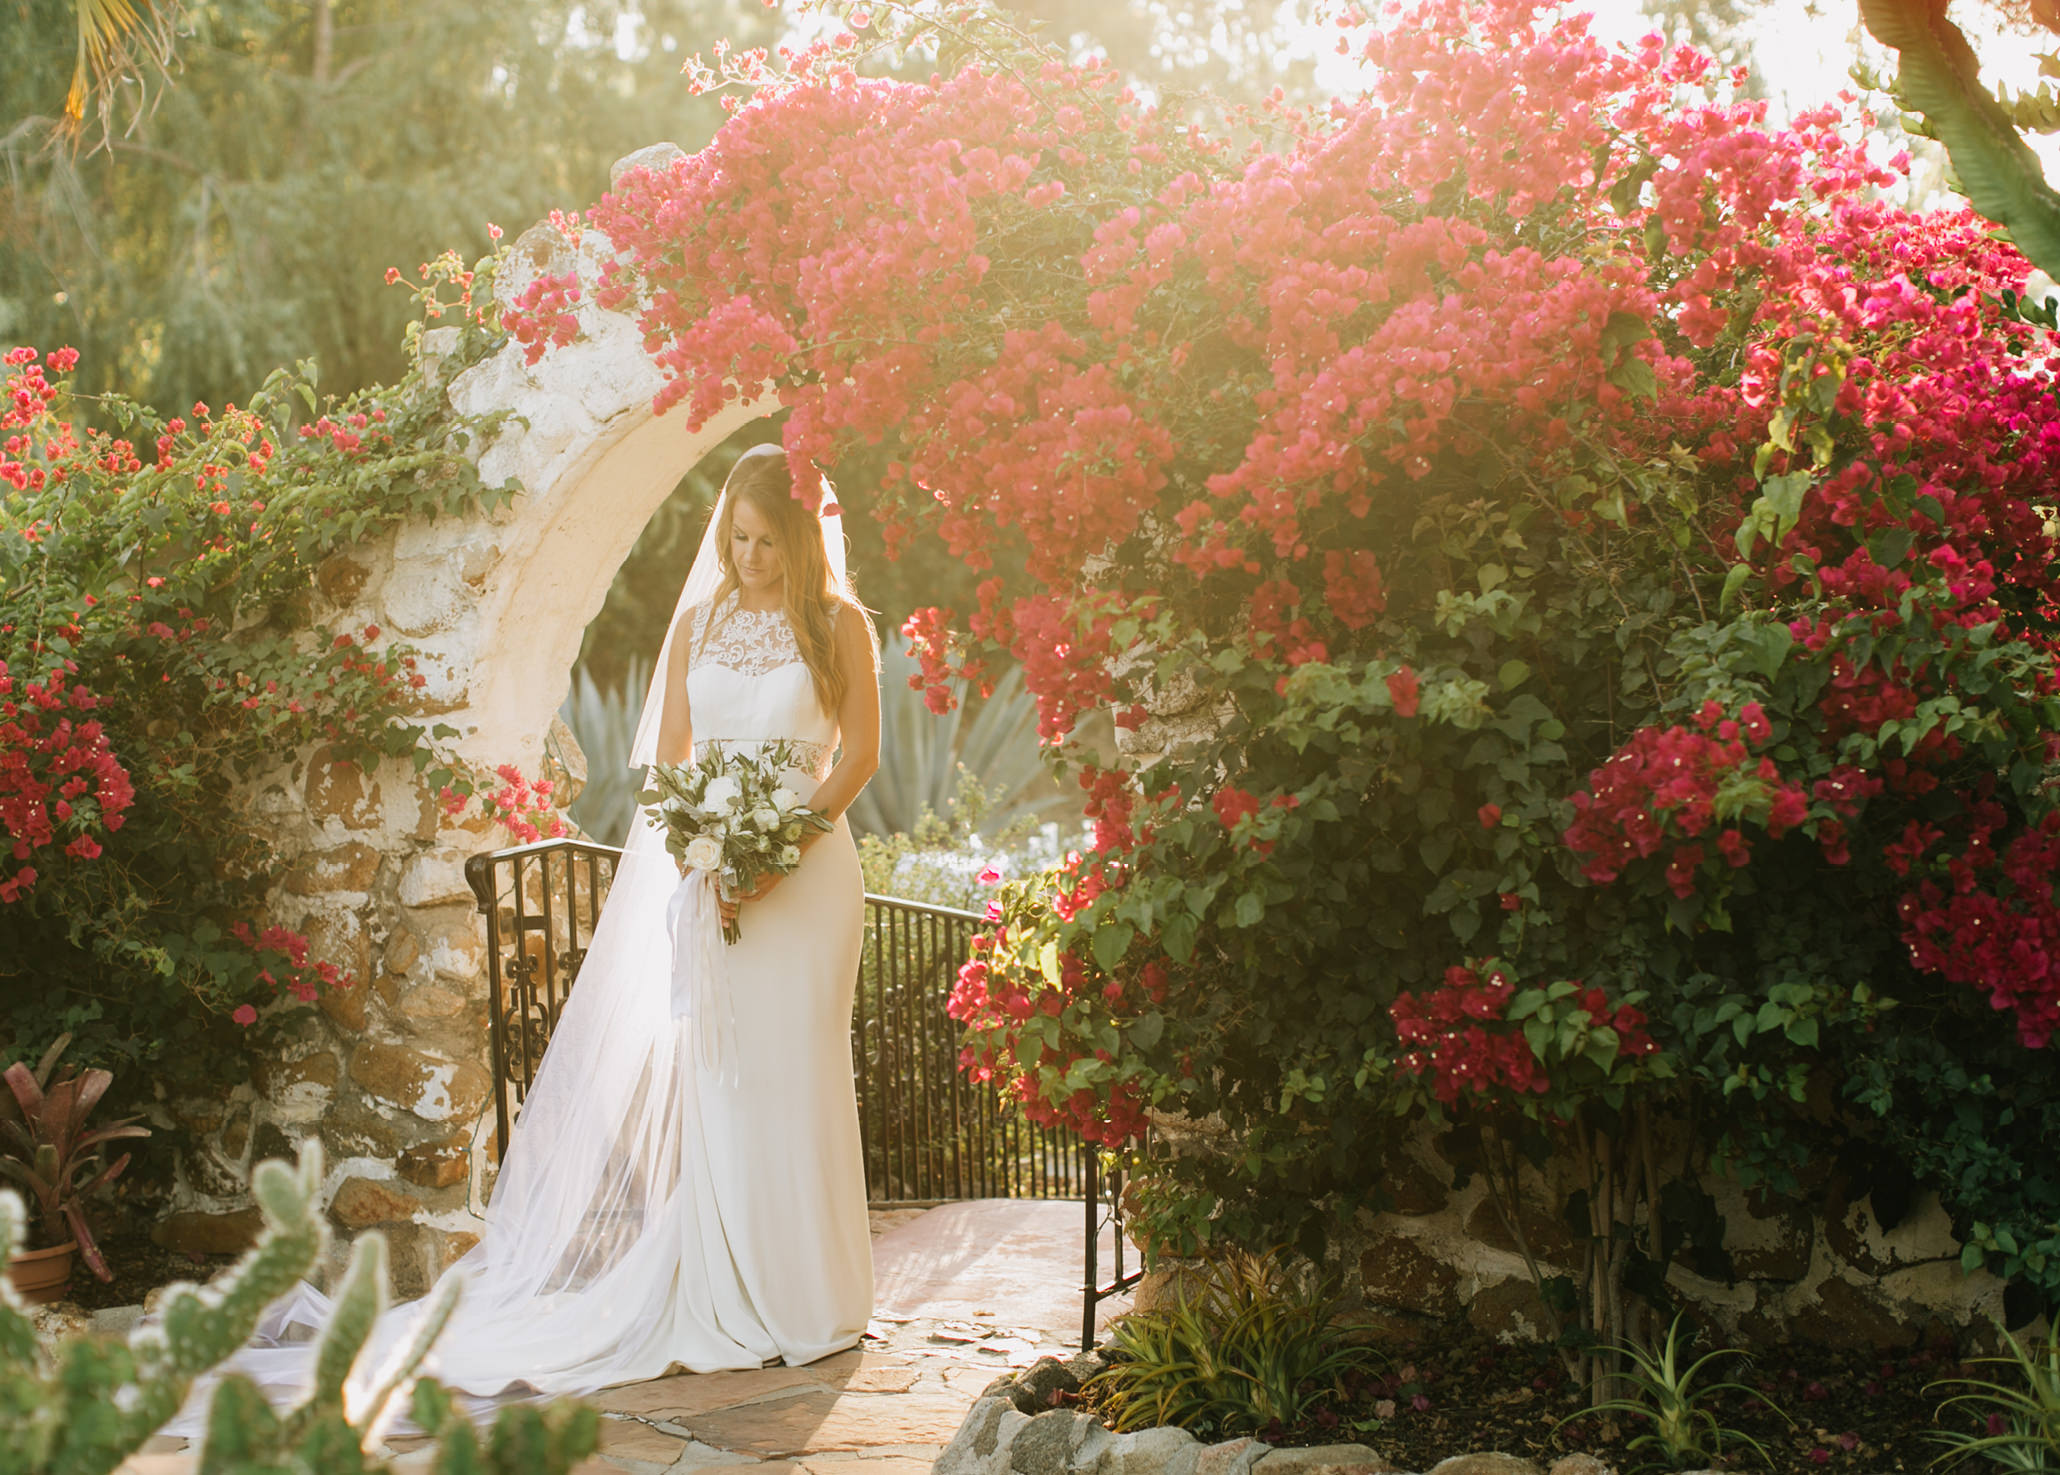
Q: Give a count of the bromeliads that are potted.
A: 1